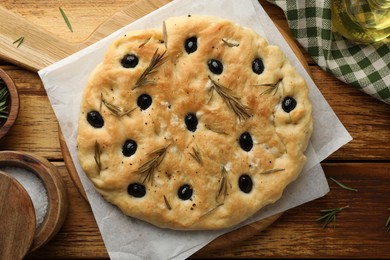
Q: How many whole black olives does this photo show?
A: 13